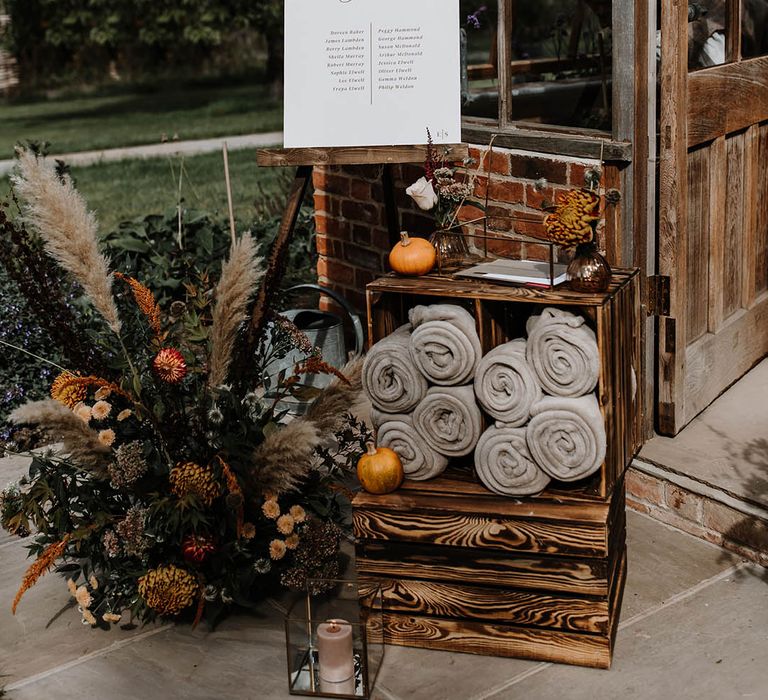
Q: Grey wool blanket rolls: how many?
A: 8